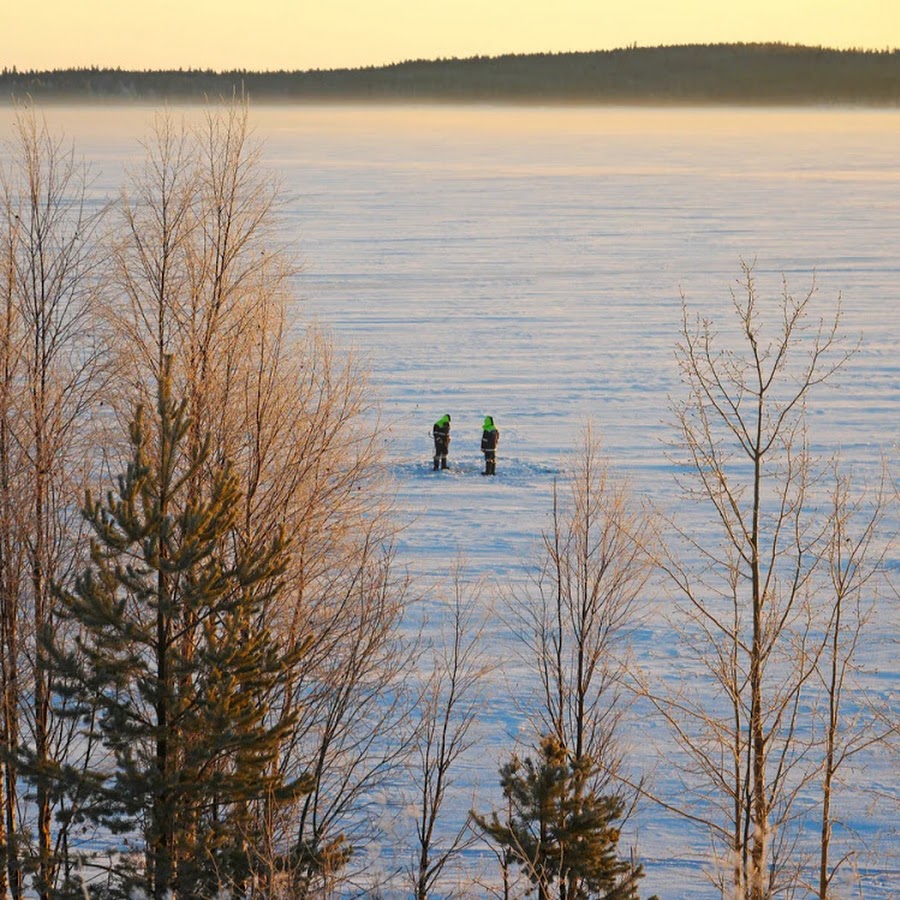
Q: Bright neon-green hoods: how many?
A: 2